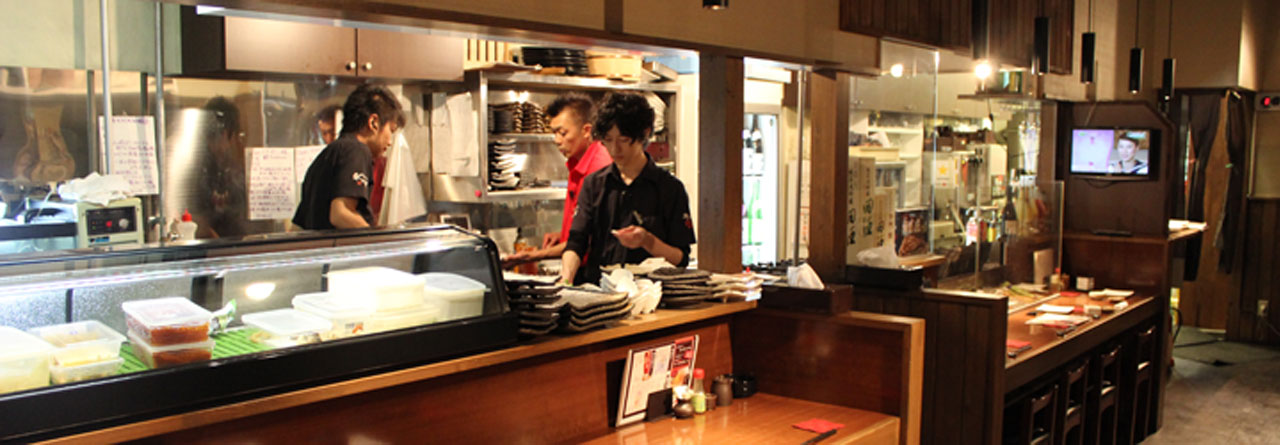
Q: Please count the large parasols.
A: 0